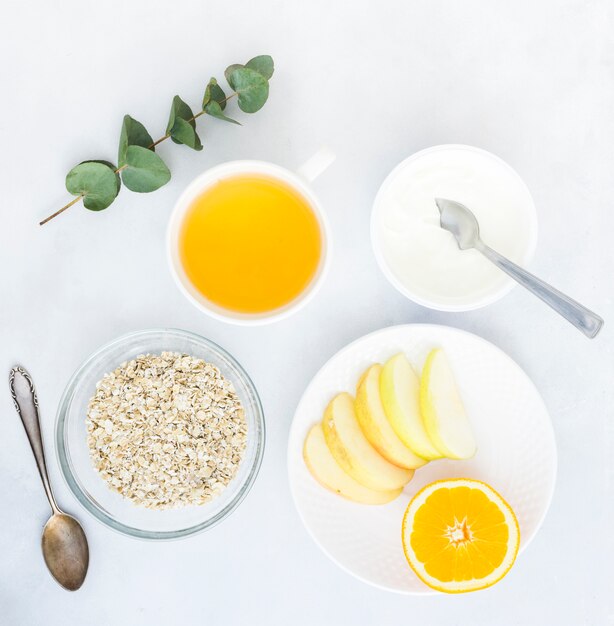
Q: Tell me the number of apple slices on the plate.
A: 5